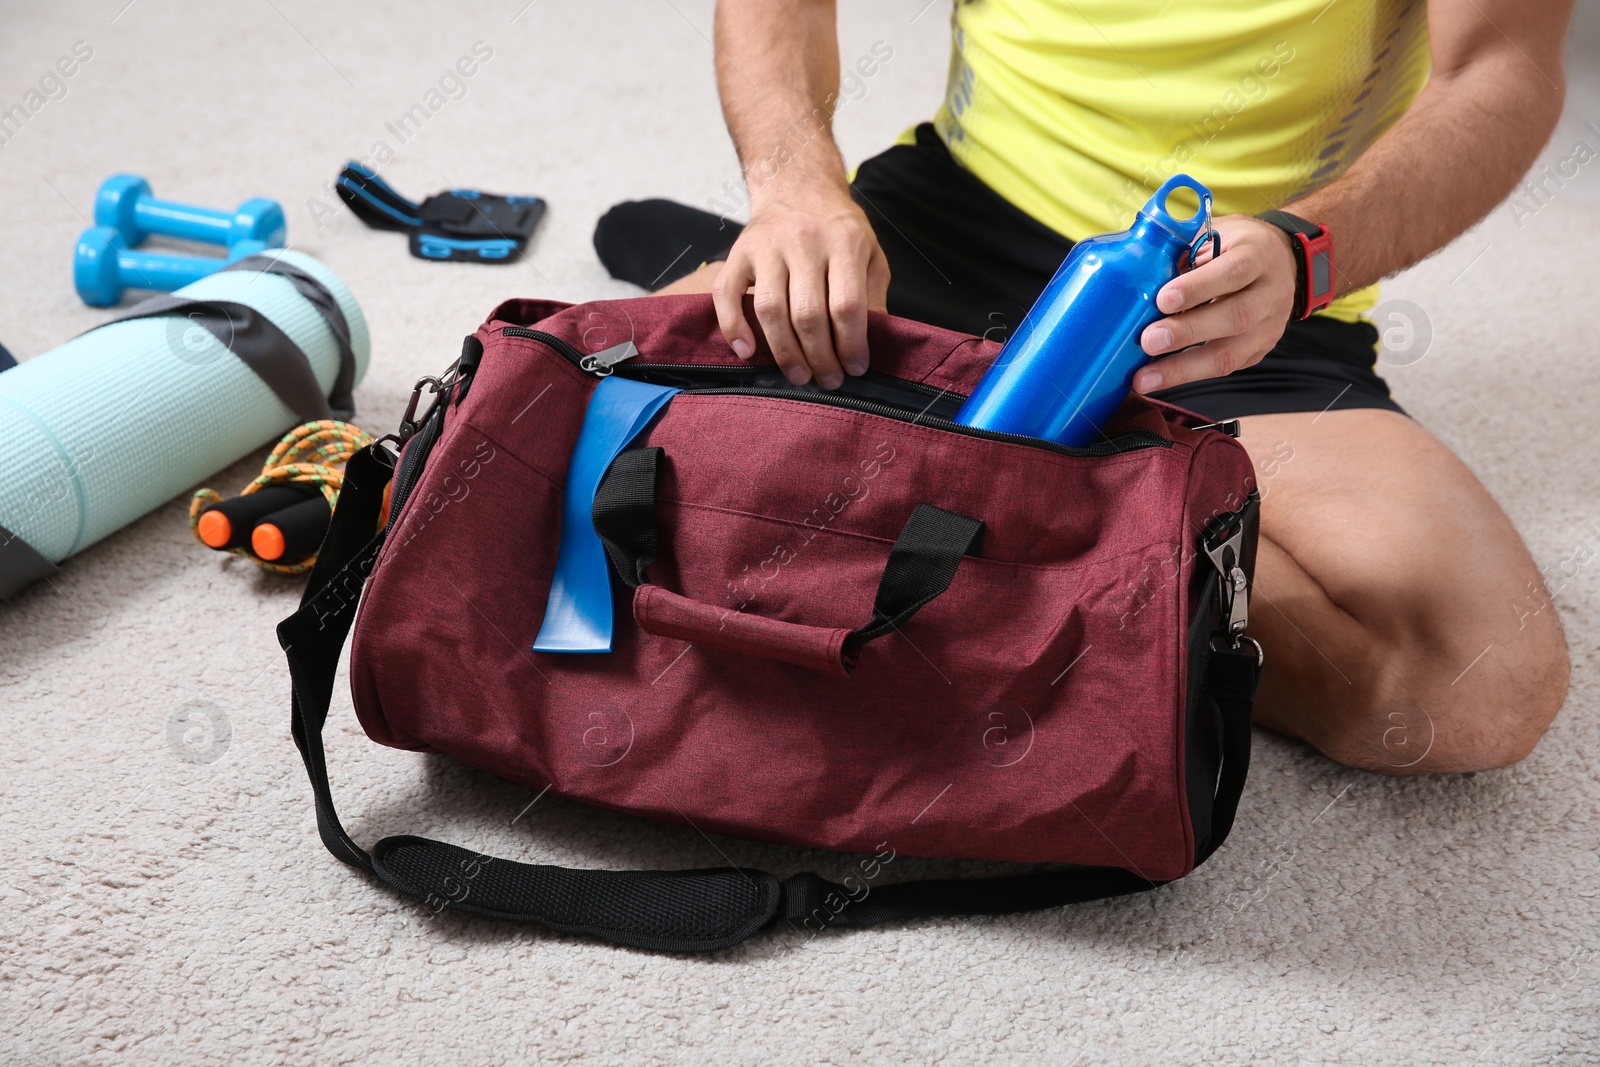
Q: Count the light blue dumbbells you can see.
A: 2